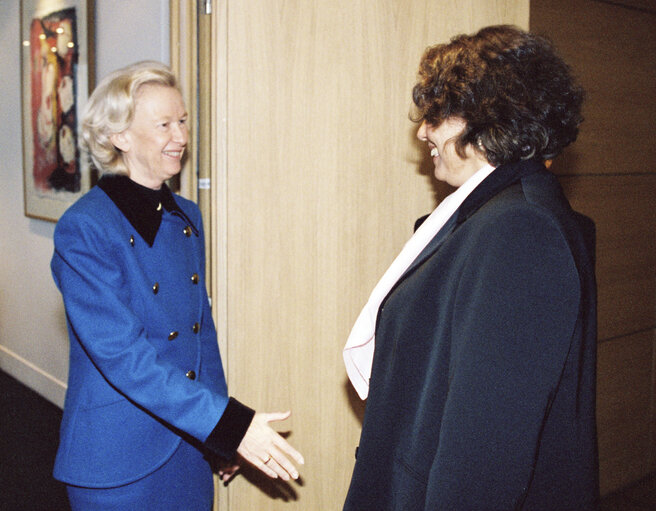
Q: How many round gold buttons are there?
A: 7